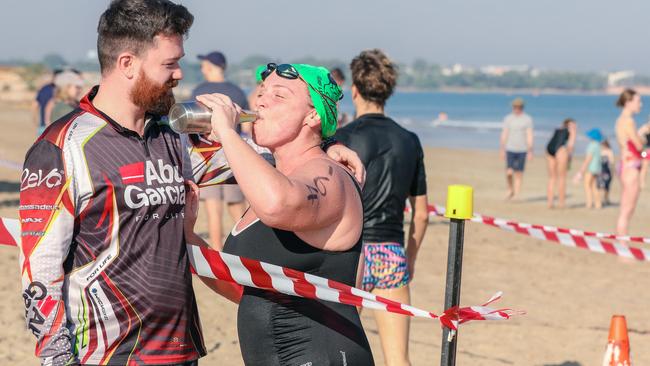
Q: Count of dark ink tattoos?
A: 1